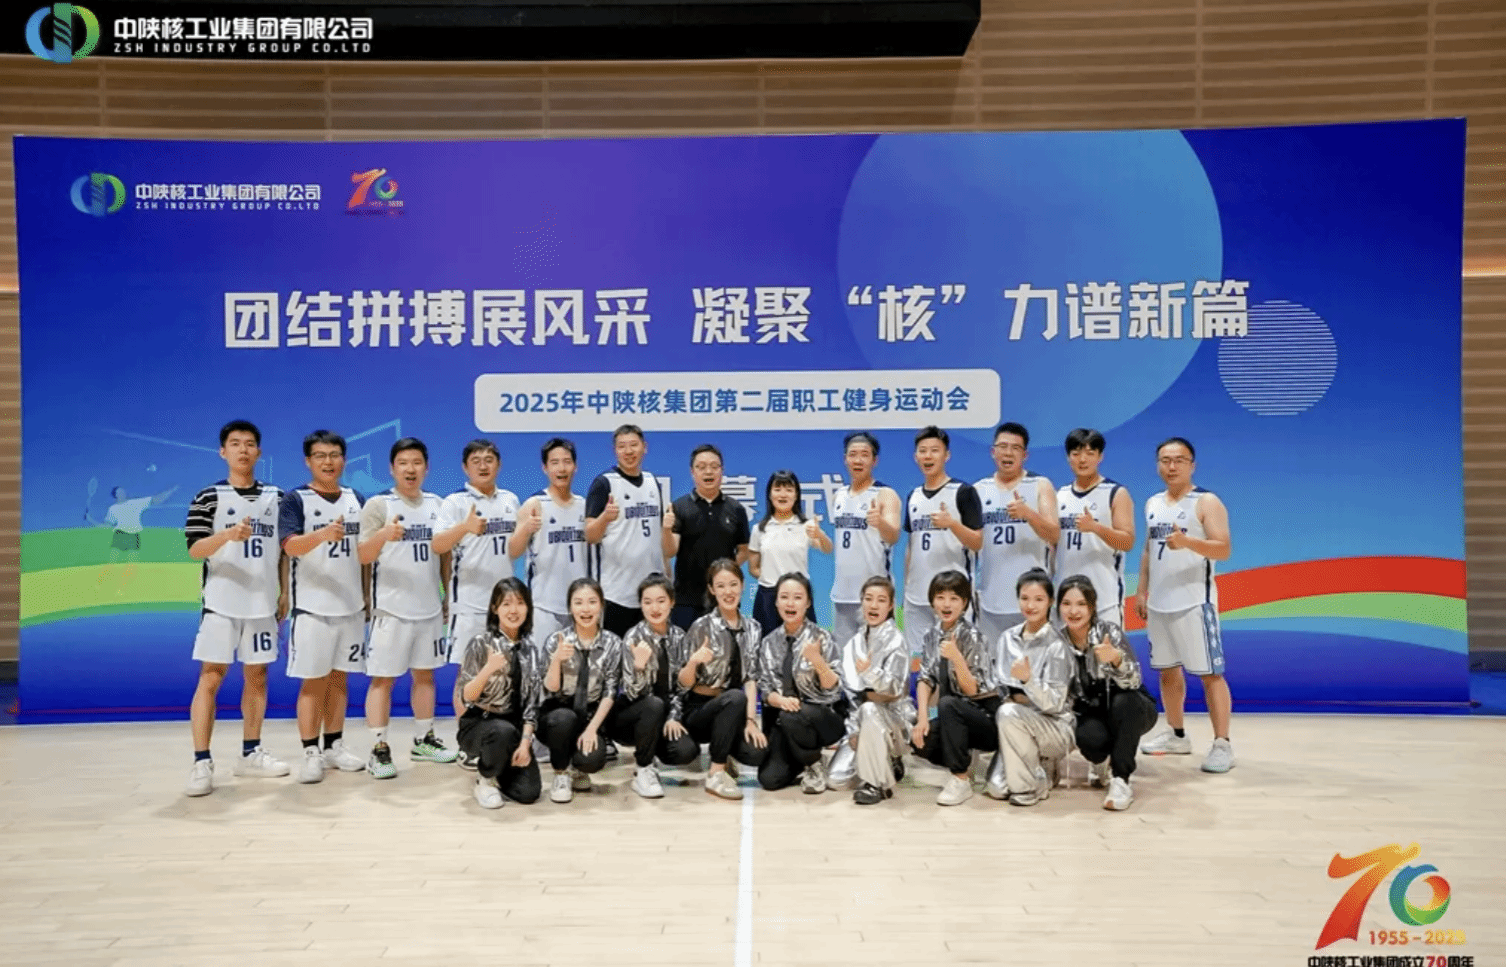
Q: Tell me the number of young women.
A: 10